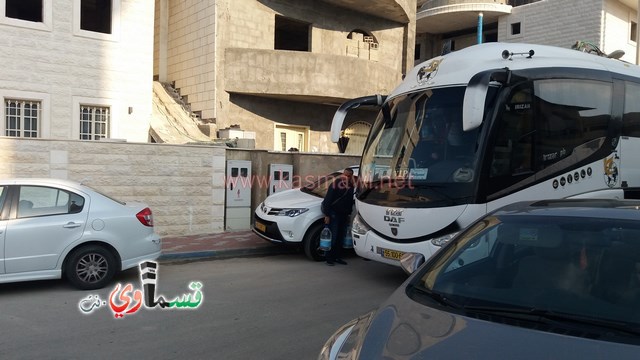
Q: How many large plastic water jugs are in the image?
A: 2